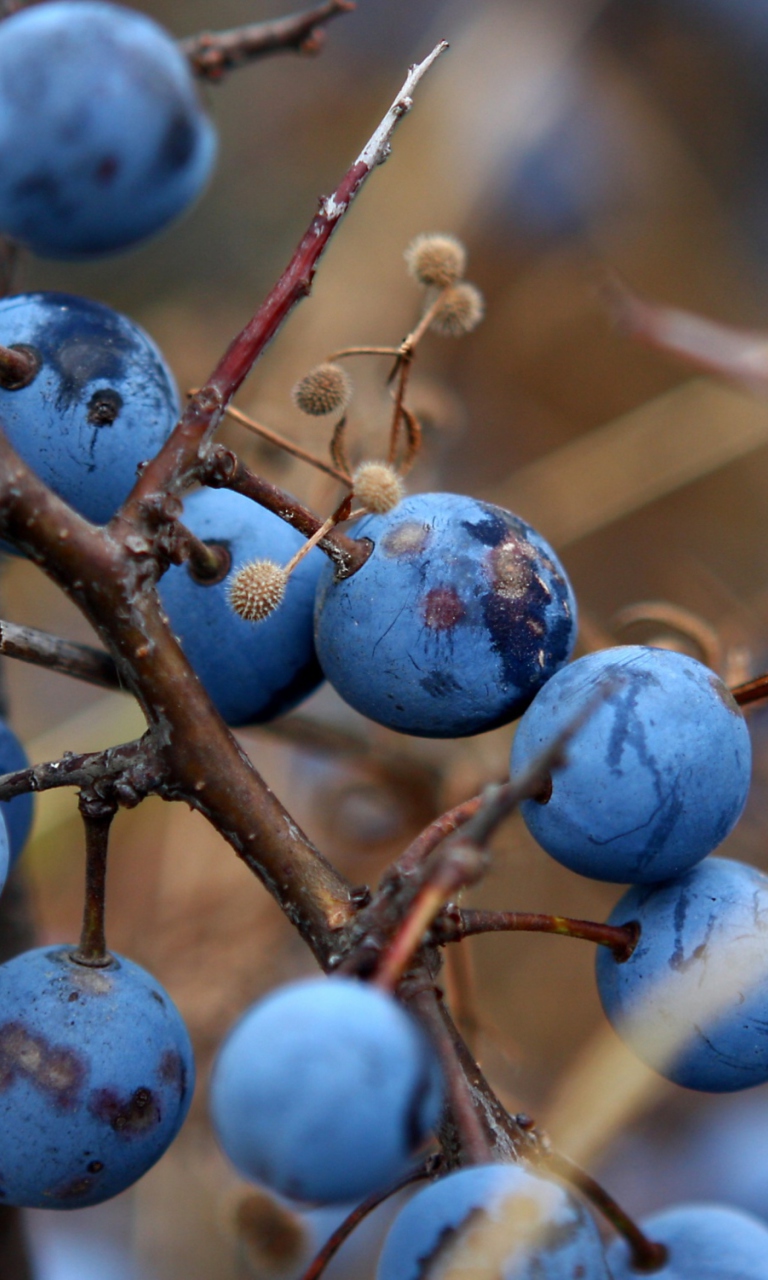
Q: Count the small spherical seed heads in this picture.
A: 5